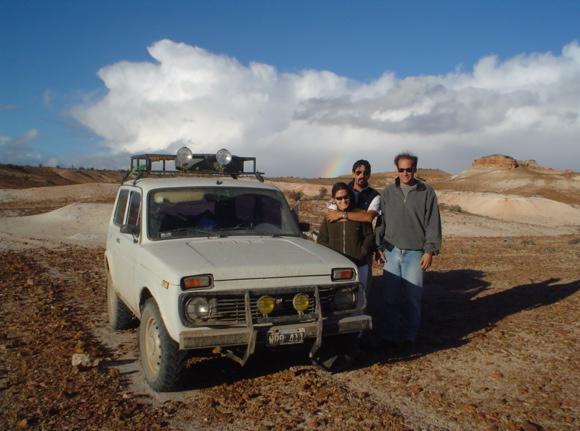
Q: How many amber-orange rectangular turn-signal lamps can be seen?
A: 2